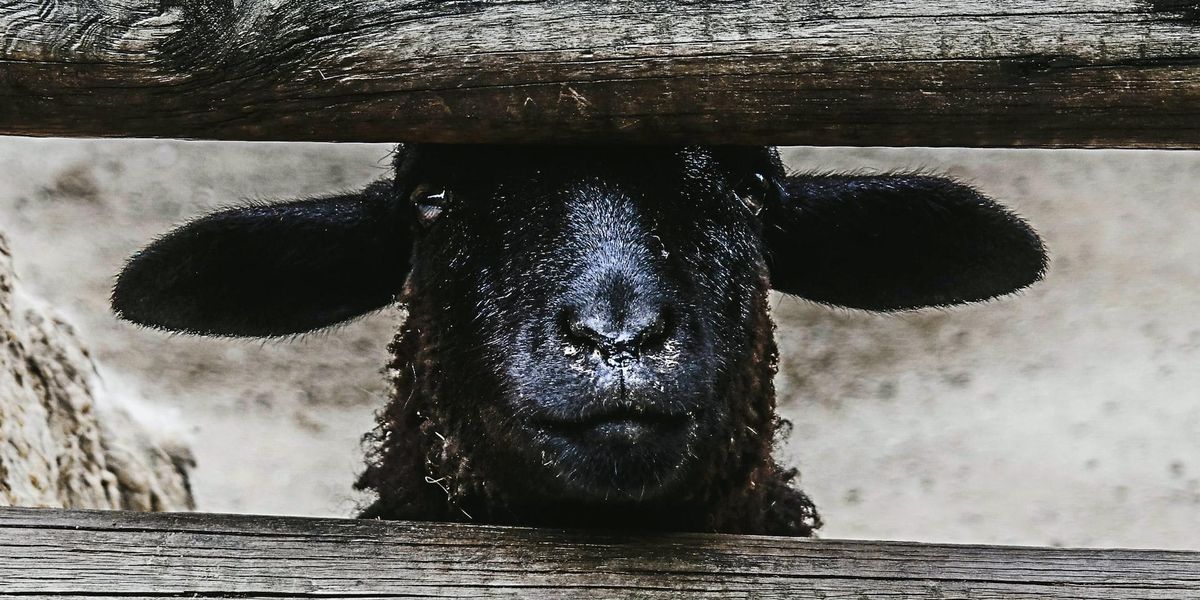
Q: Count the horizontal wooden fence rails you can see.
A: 2